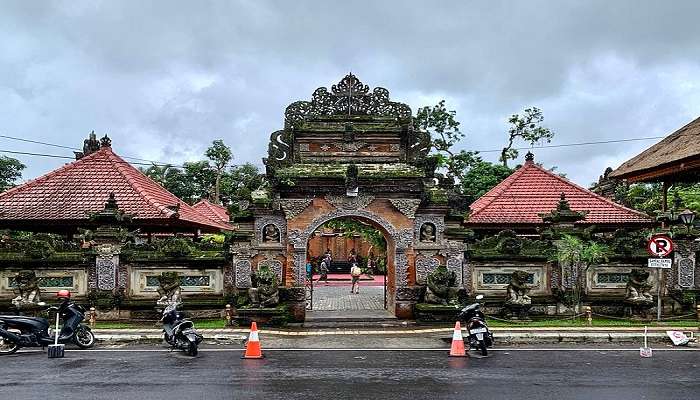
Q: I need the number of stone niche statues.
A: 2